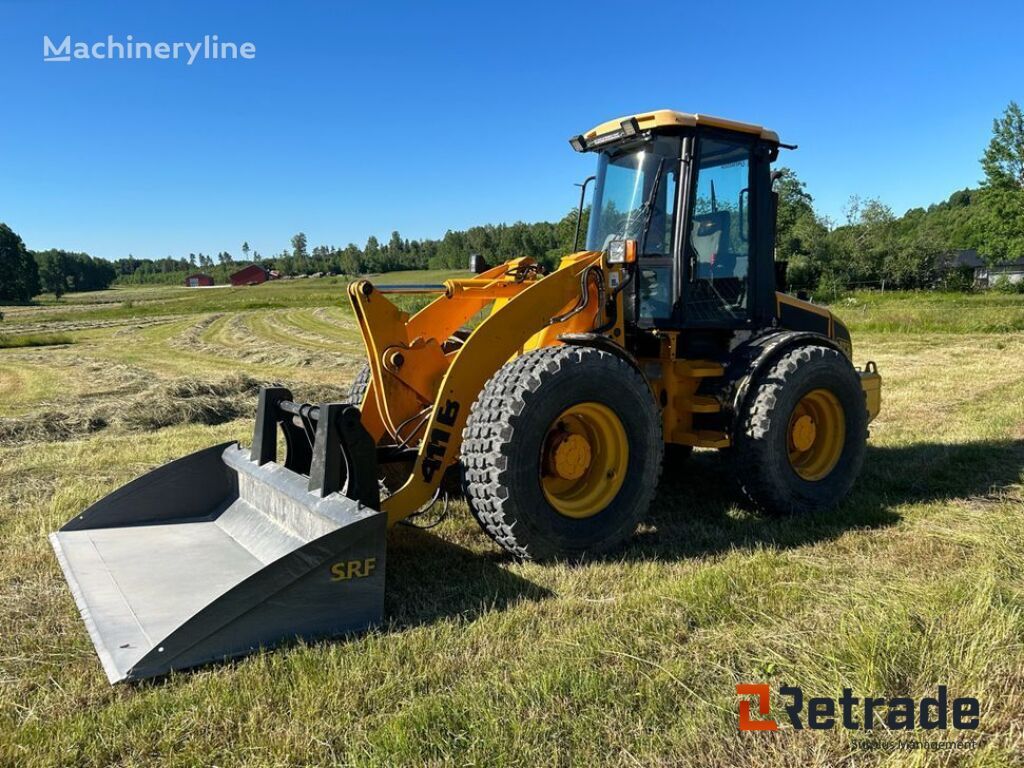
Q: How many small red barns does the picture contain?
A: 2